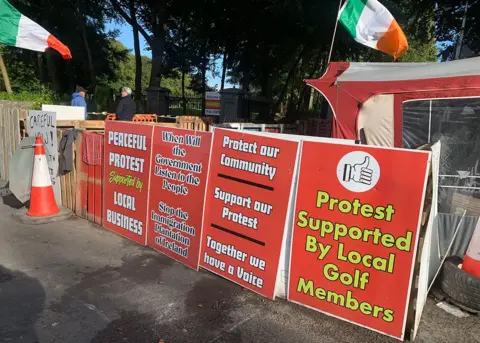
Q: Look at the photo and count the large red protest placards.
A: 4